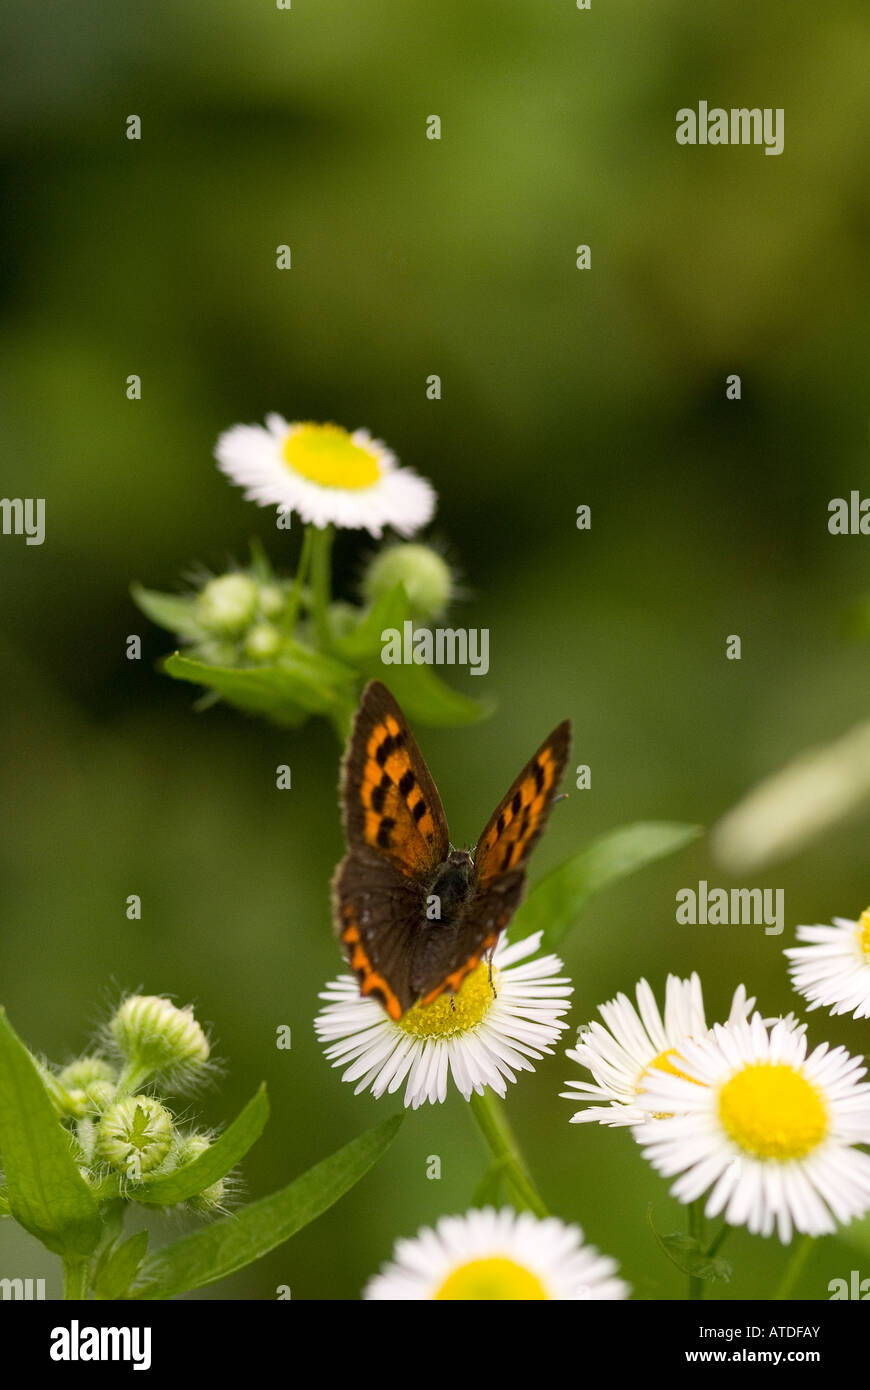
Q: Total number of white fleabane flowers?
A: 6